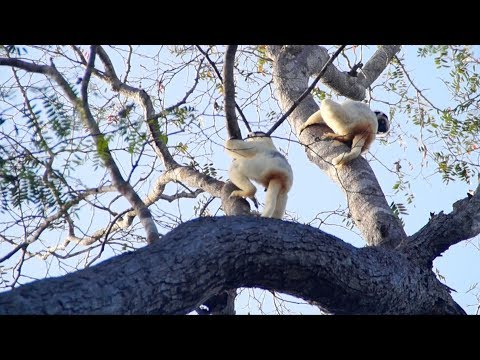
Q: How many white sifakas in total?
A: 2